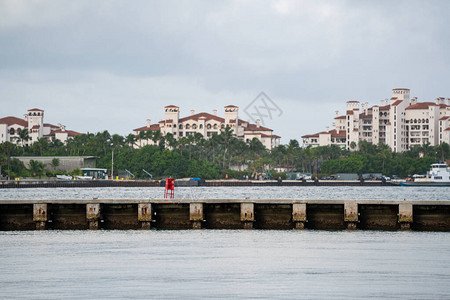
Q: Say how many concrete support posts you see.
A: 8